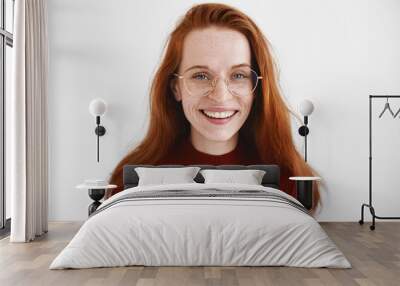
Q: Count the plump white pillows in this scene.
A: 2